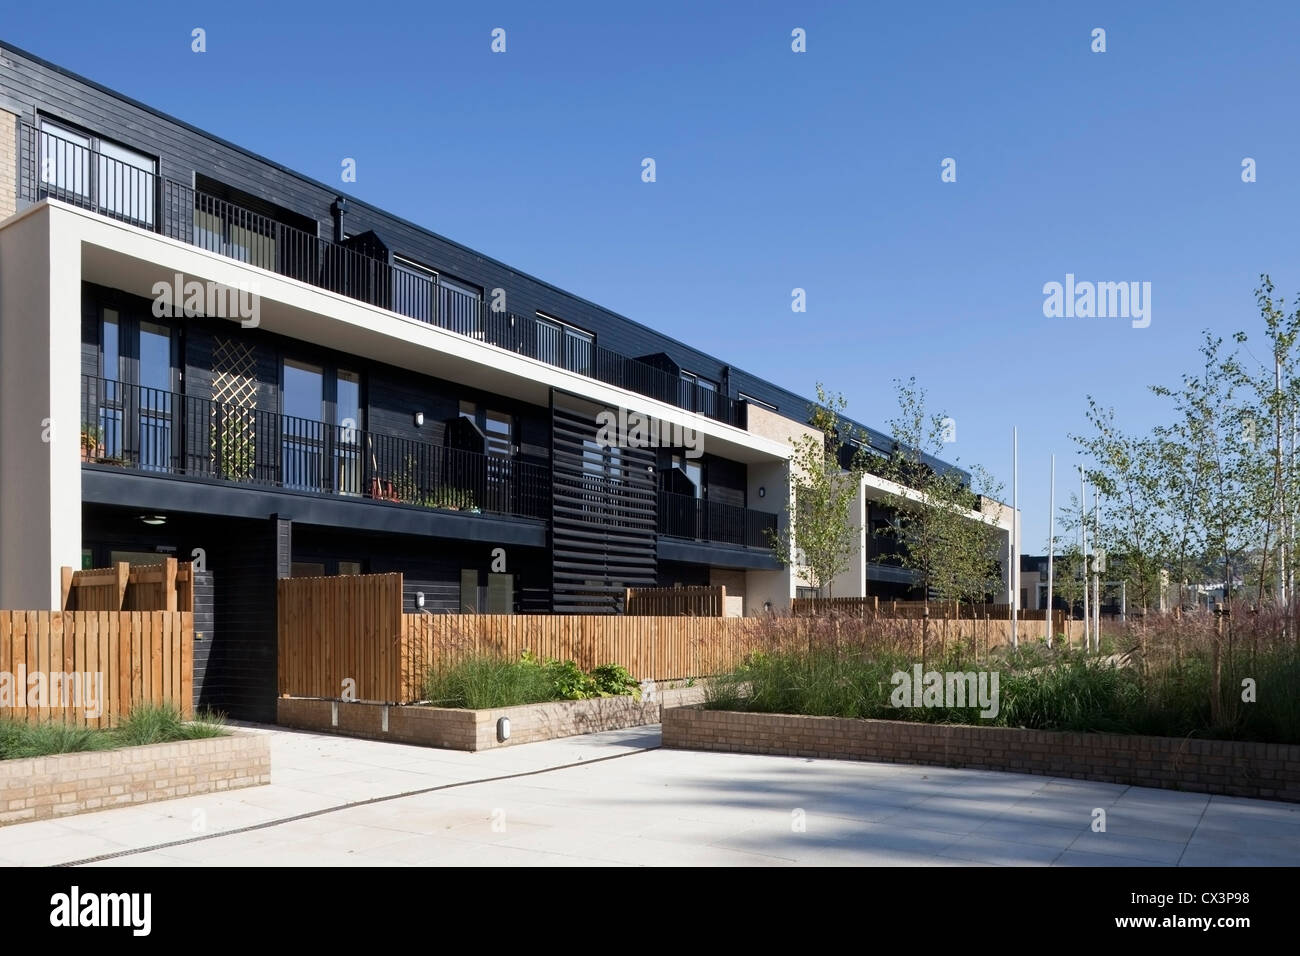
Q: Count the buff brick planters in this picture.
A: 3